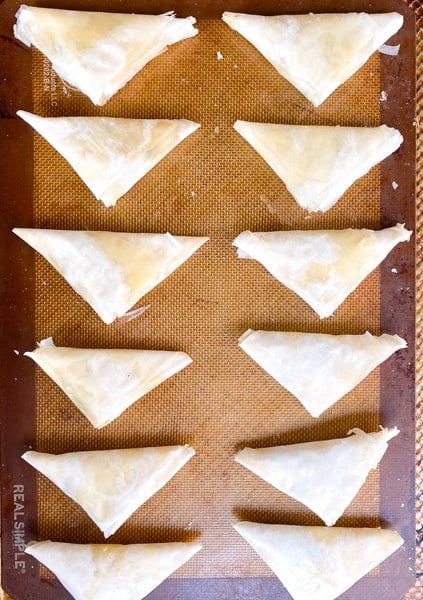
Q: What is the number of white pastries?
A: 12